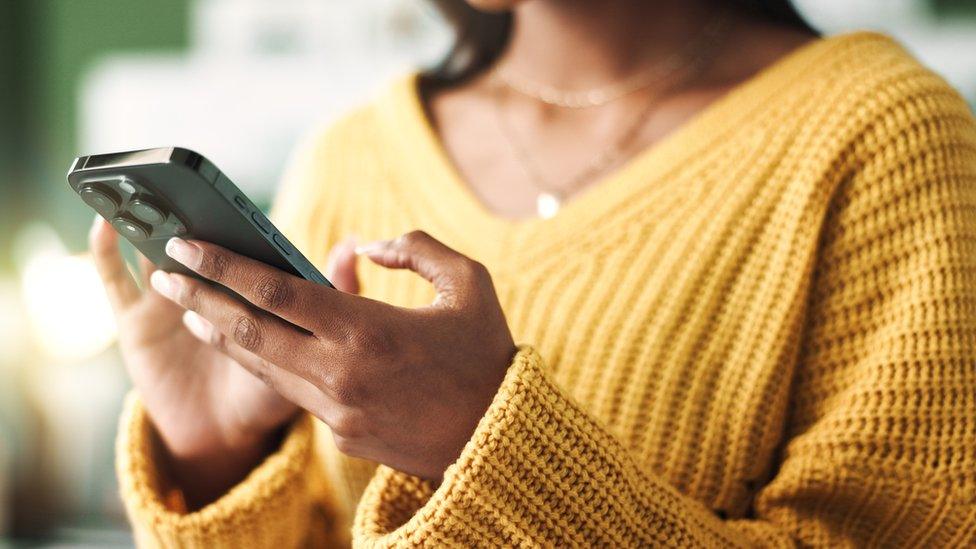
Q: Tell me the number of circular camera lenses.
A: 3